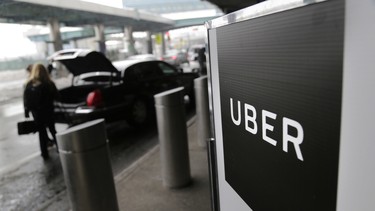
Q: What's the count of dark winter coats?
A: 1